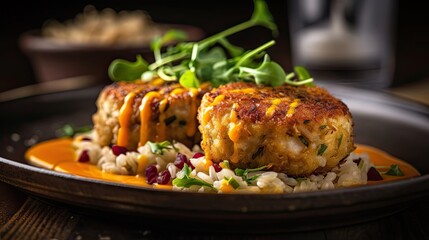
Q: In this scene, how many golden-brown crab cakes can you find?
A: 2